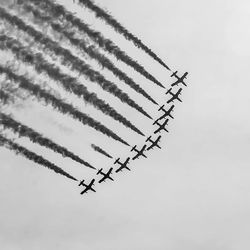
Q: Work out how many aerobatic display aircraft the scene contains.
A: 9